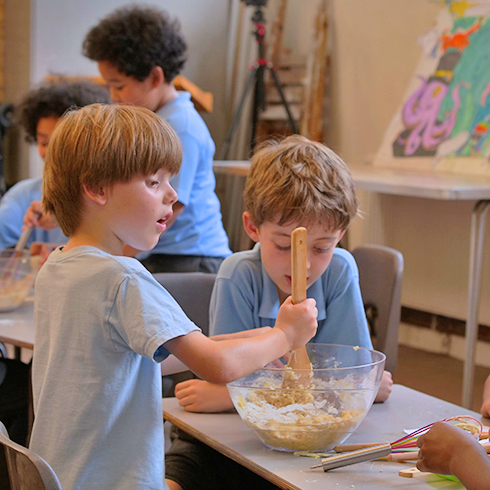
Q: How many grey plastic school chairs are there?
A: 3